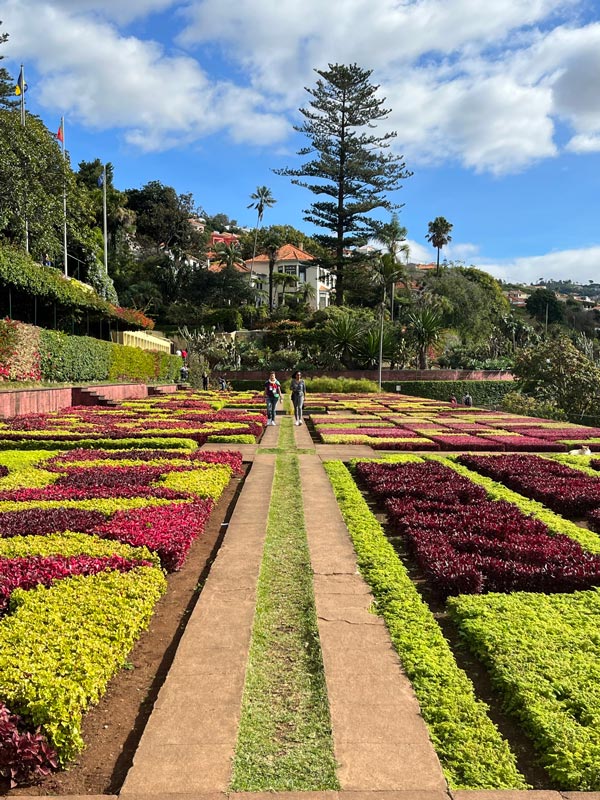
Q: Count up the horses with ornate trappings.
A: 0